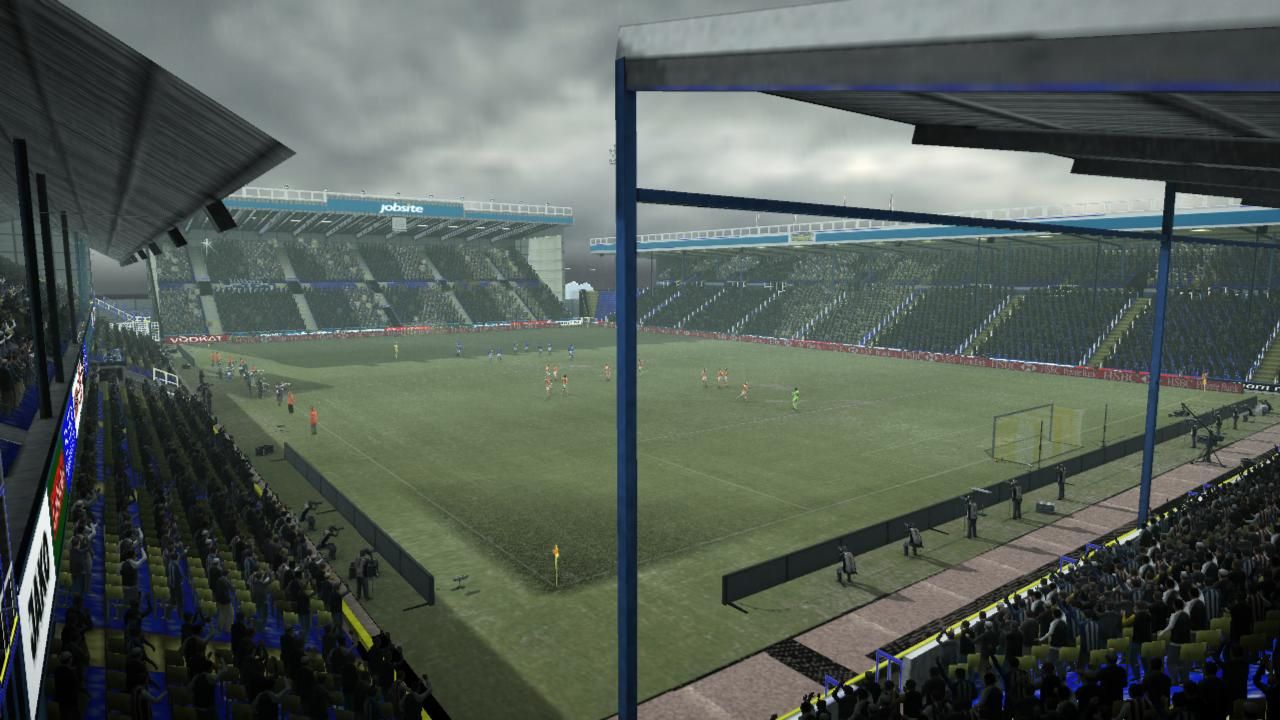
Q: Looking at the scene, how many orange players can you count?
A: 10